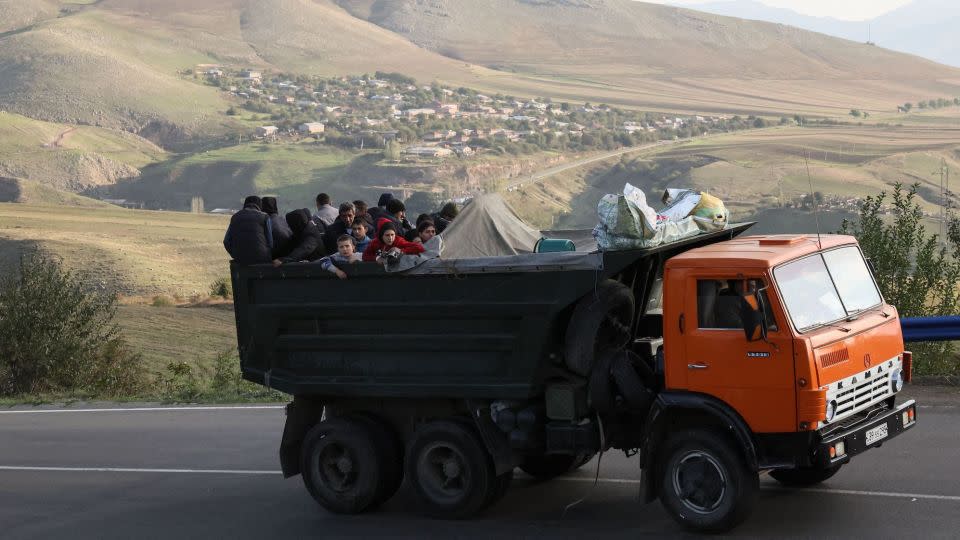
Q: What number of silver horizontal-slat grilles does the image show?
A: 1